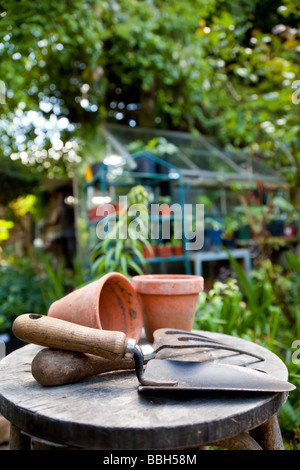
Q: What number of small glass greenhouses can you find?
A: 1